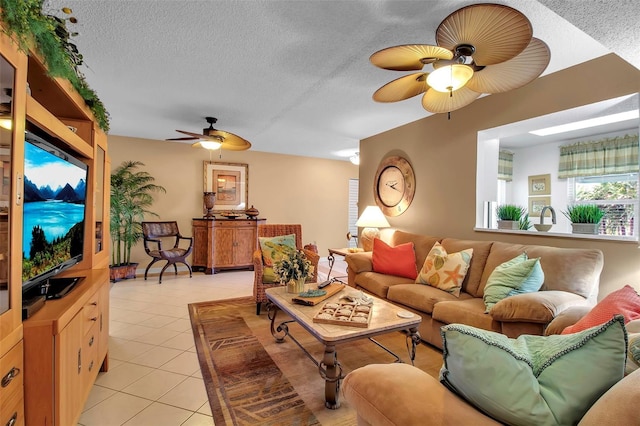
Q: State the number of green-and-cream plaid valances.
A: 2